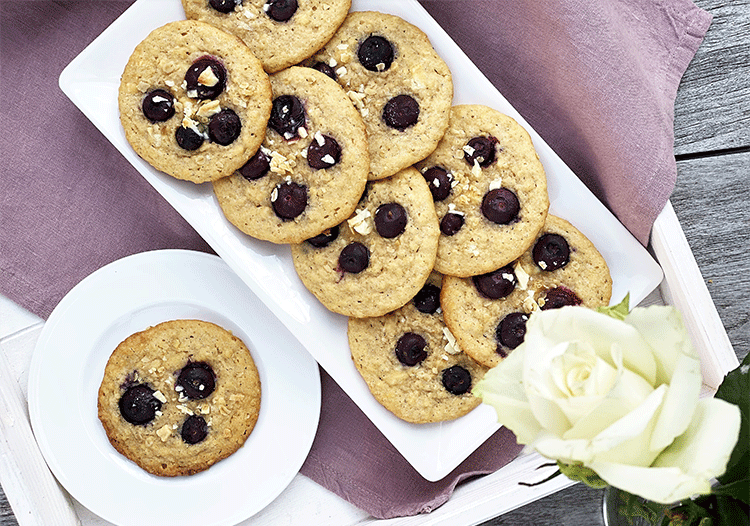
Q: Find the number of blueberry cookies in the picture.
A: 9